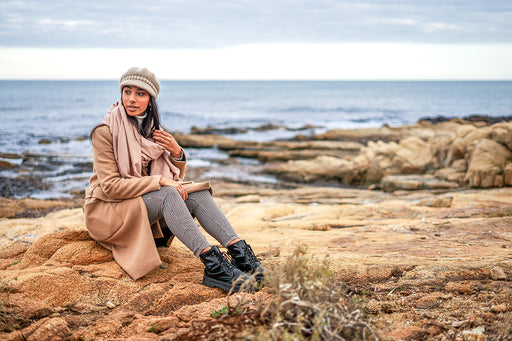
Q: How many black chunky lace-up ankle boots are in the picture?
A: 2